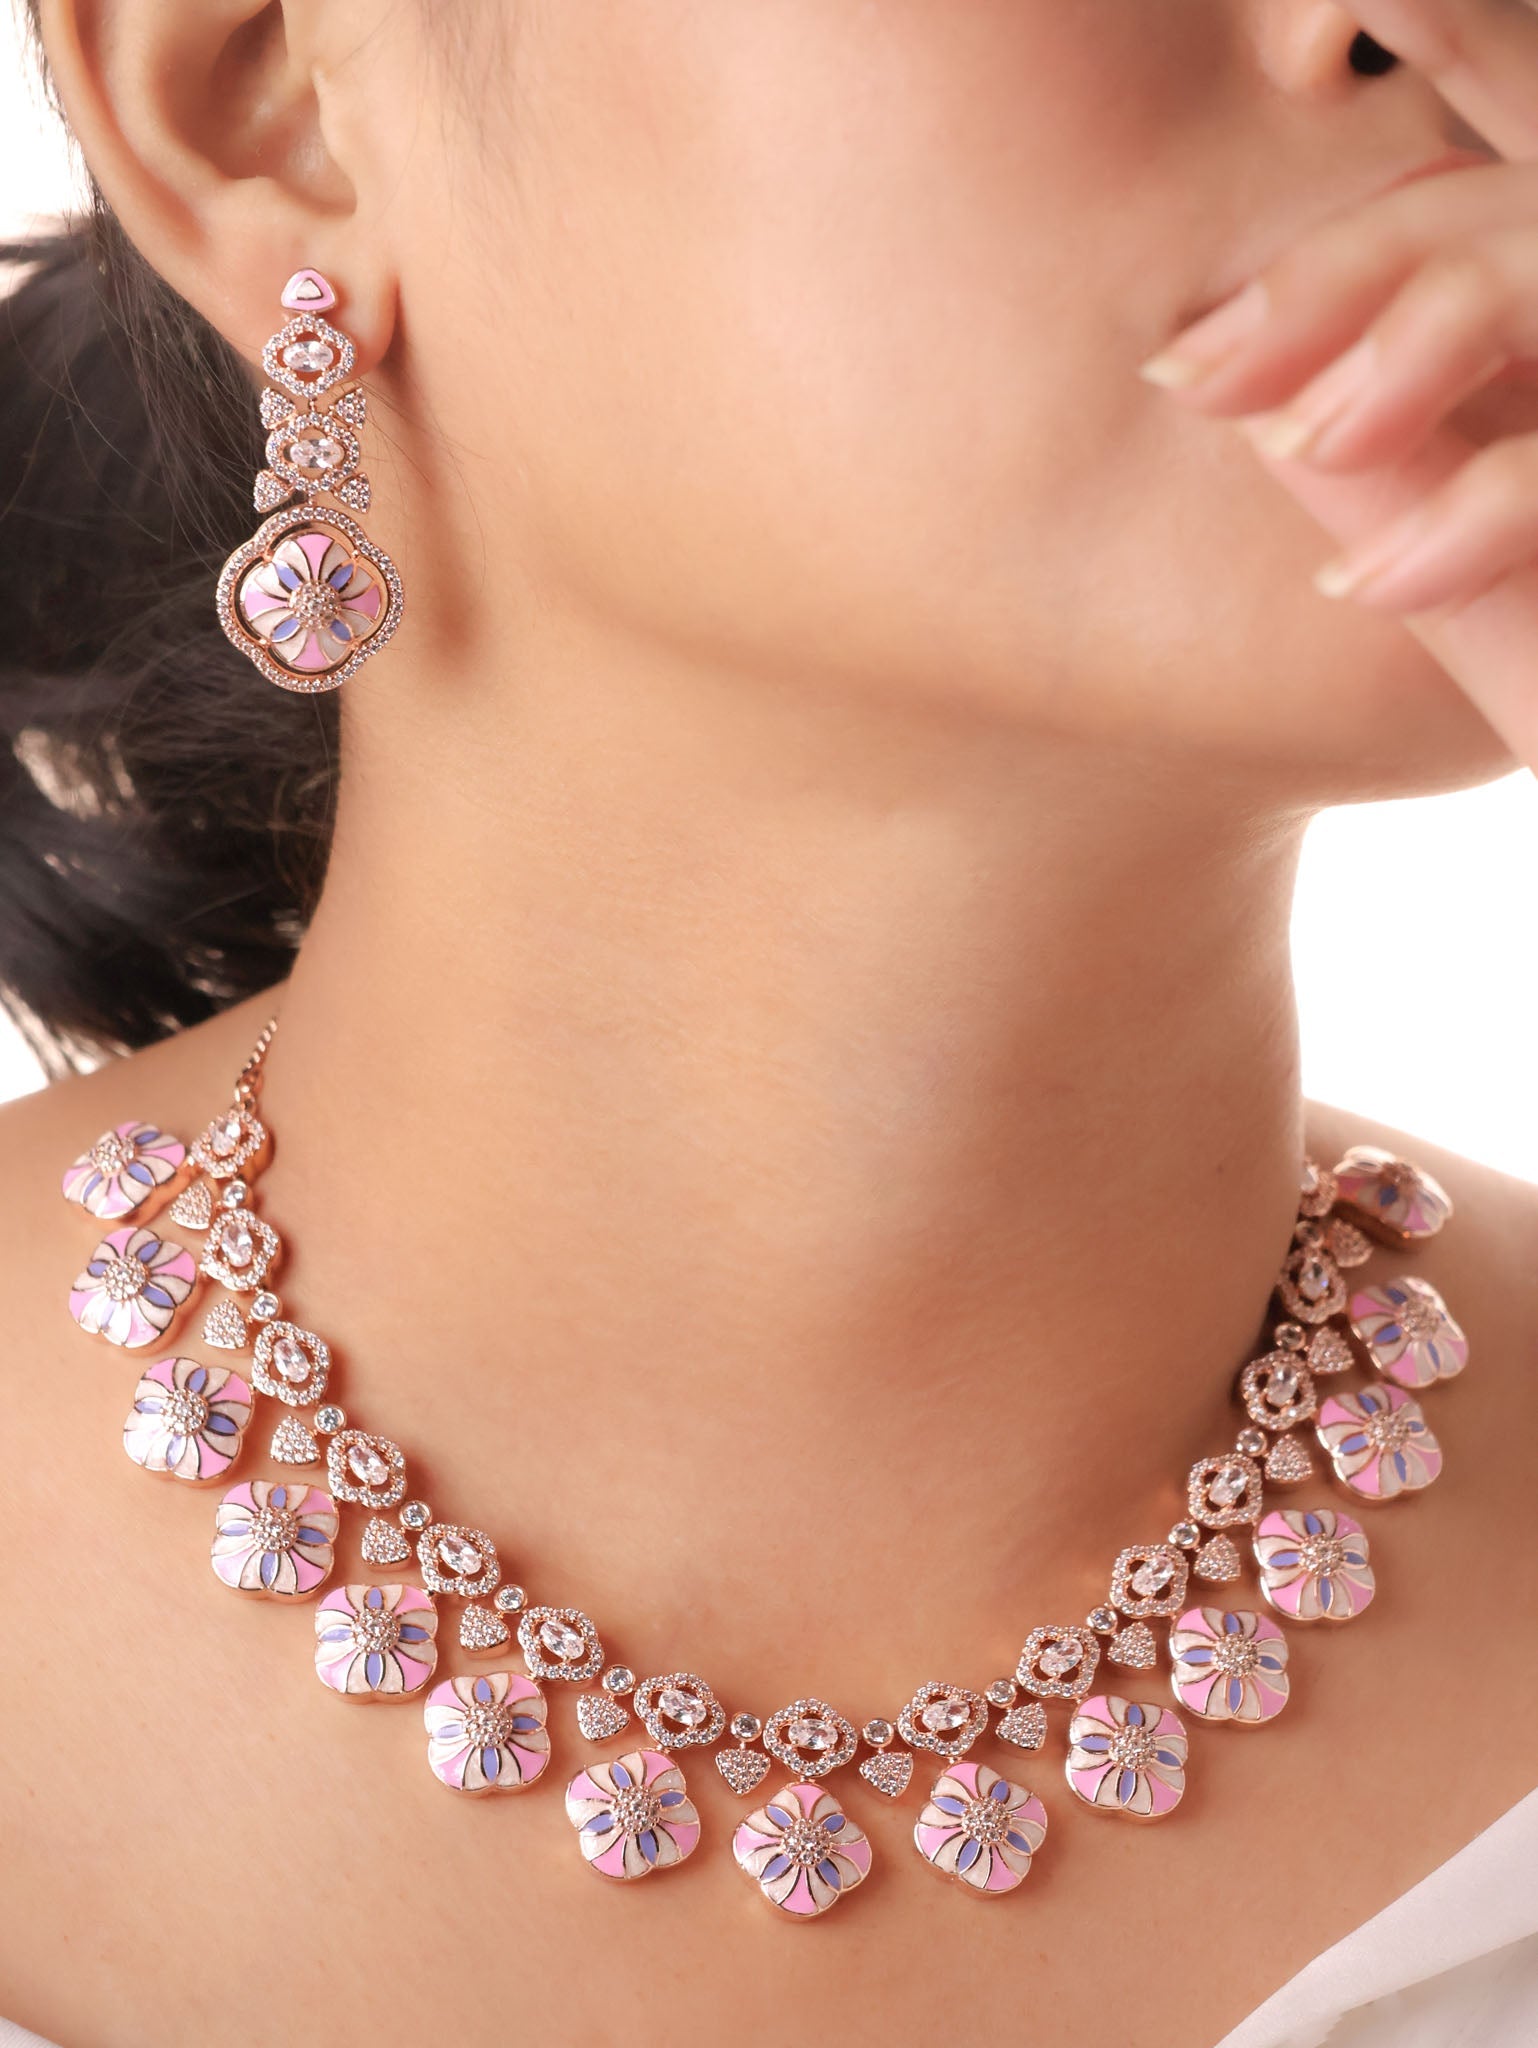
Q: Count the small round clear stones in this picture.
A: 14